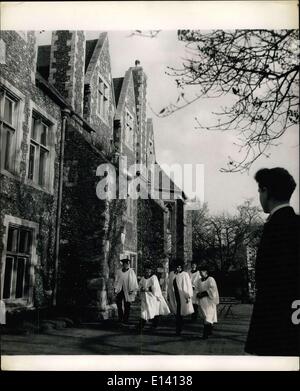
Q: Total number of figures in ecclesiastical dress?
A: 5